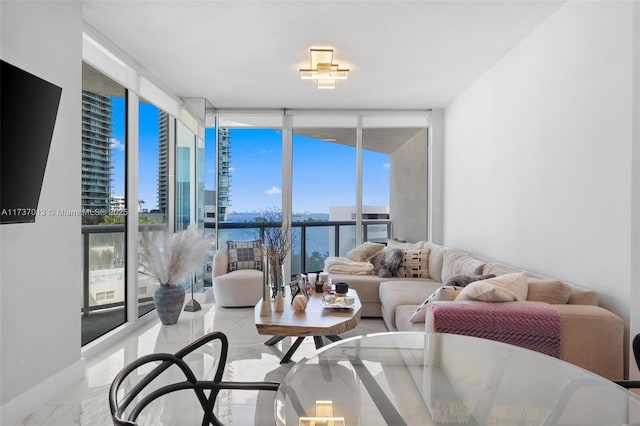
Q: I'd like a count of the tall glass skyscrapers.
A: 3